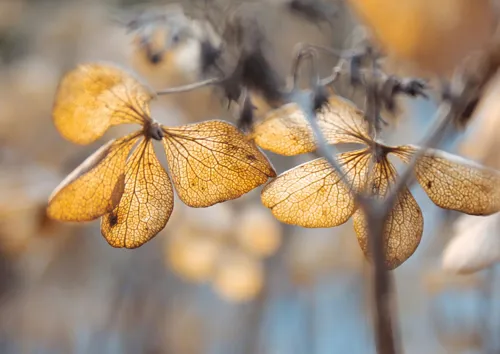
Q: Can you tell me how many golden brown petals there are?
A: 8